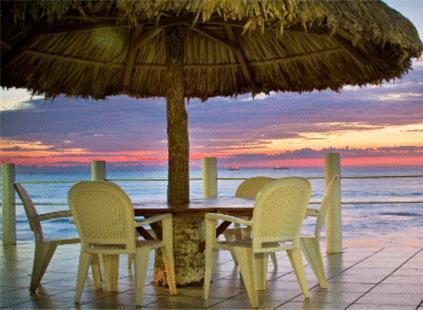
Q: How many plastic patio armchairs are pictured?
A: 5